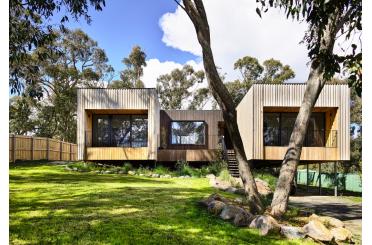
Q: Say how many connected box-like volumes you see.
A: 3